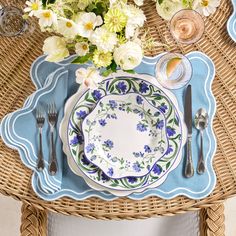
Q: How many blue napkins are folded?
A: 1